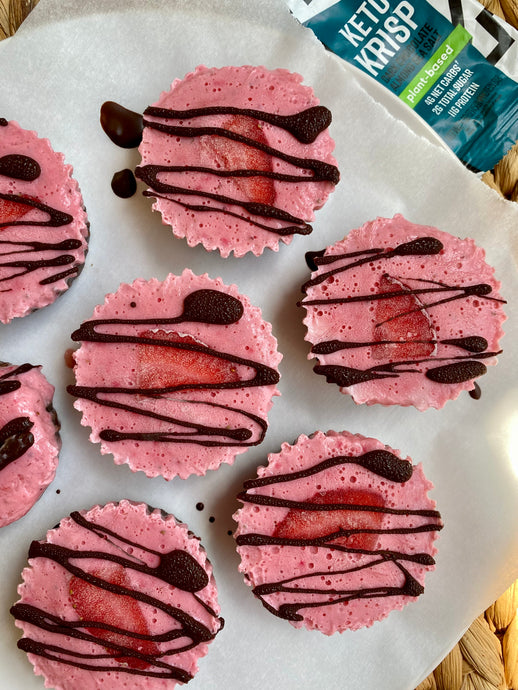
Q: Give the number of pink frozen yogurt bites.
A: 7